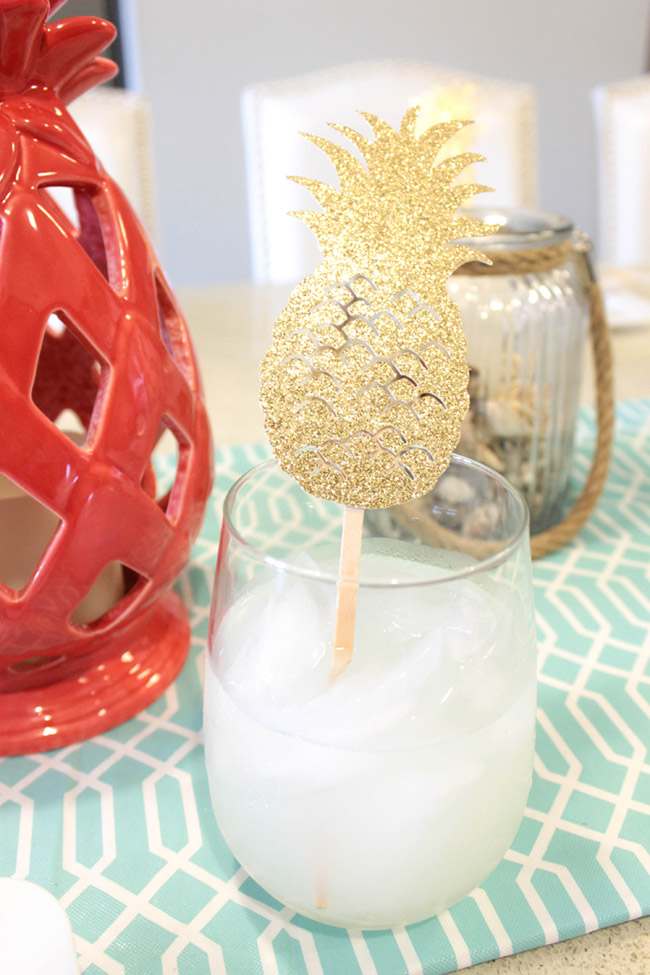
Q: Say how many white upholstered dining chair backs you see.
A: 3